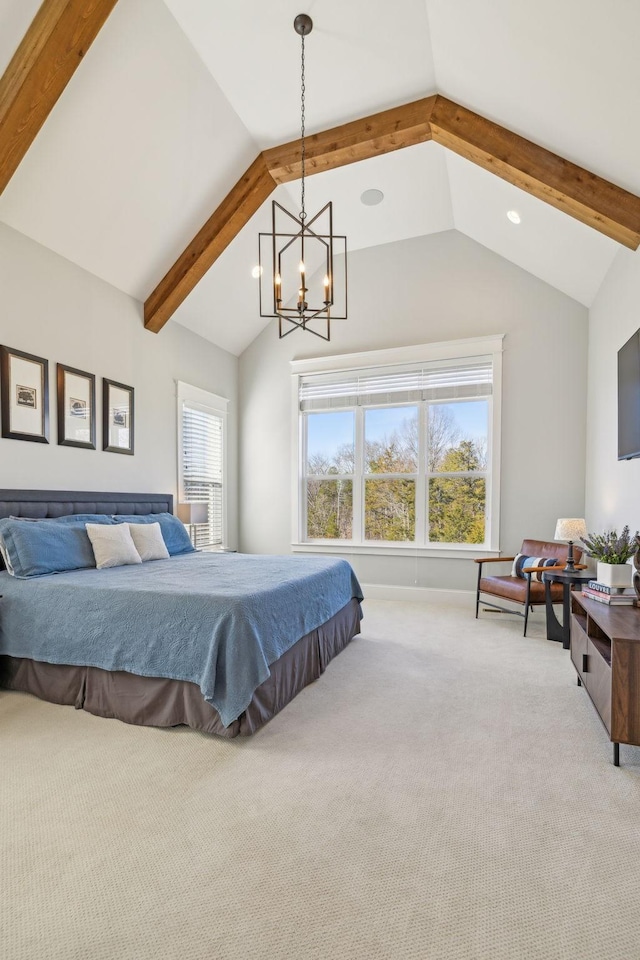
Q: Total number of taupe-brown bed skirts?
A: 1